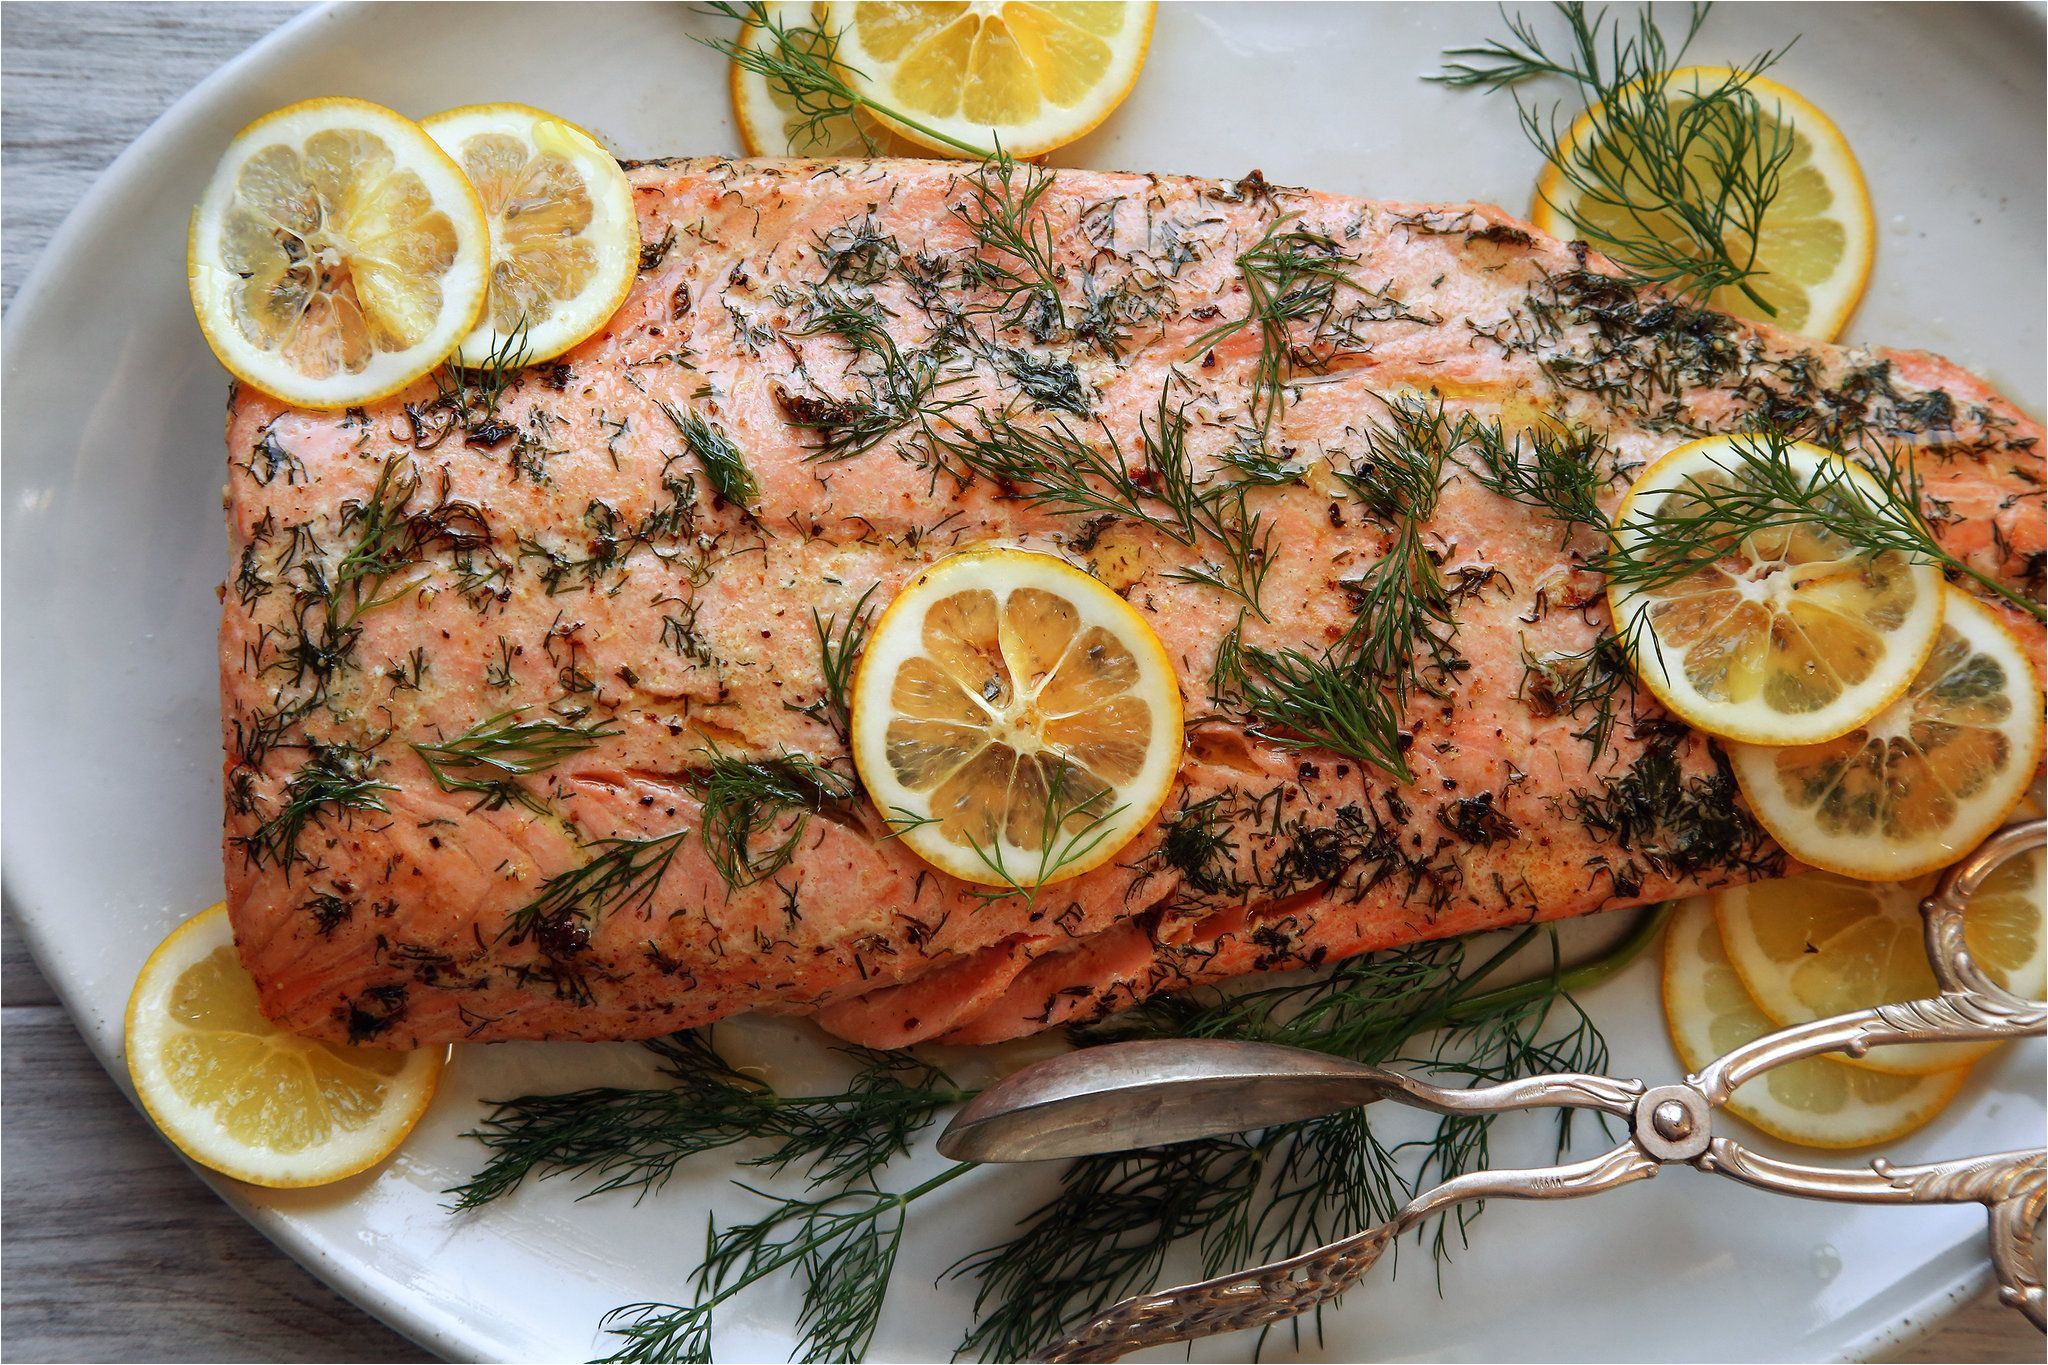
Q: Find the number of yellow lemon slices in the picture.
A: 11